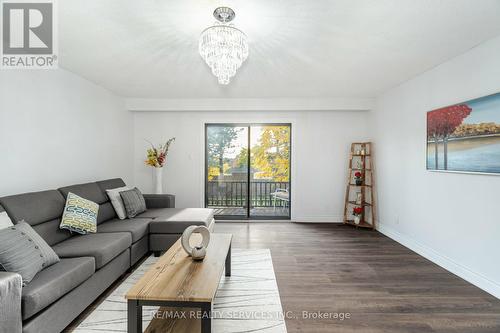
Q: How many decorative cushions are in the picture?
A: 5